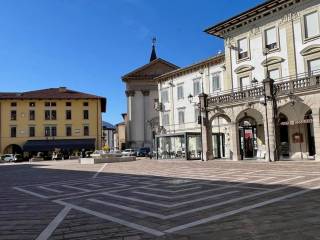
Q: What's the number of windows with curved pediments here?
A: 3